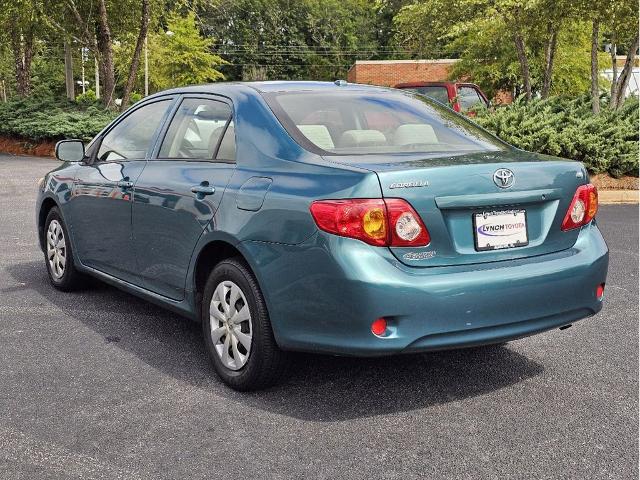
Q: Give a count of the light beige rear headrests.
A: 3